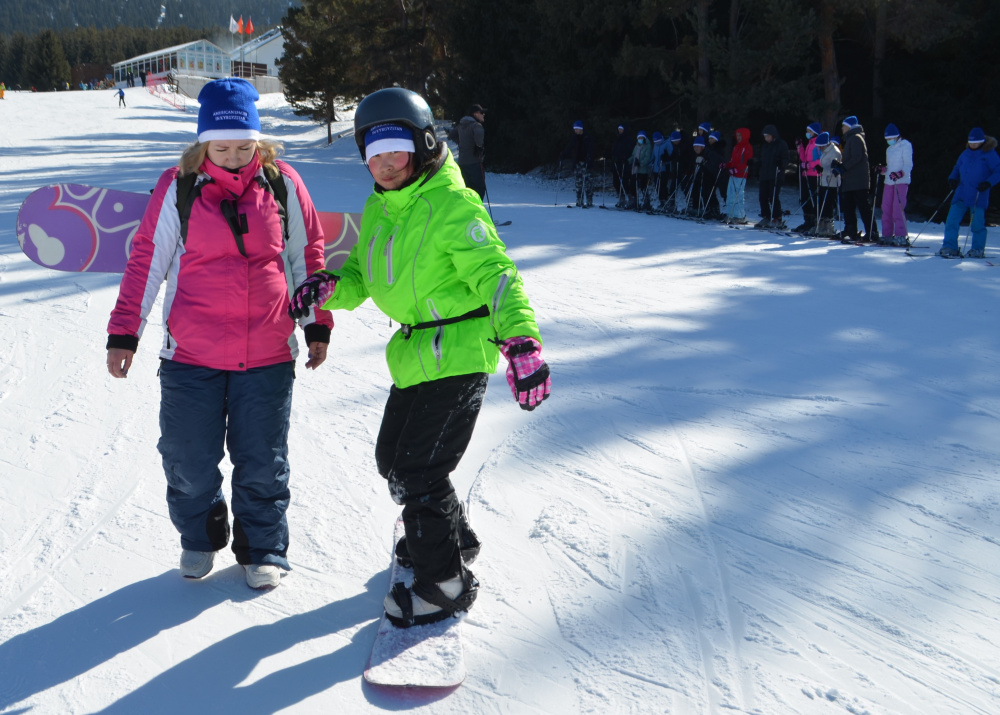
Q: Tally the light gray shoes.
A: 2